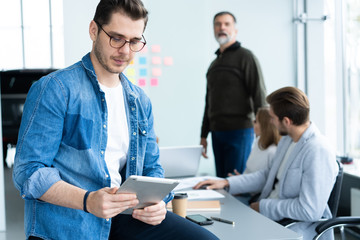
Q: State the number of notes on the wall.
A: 12